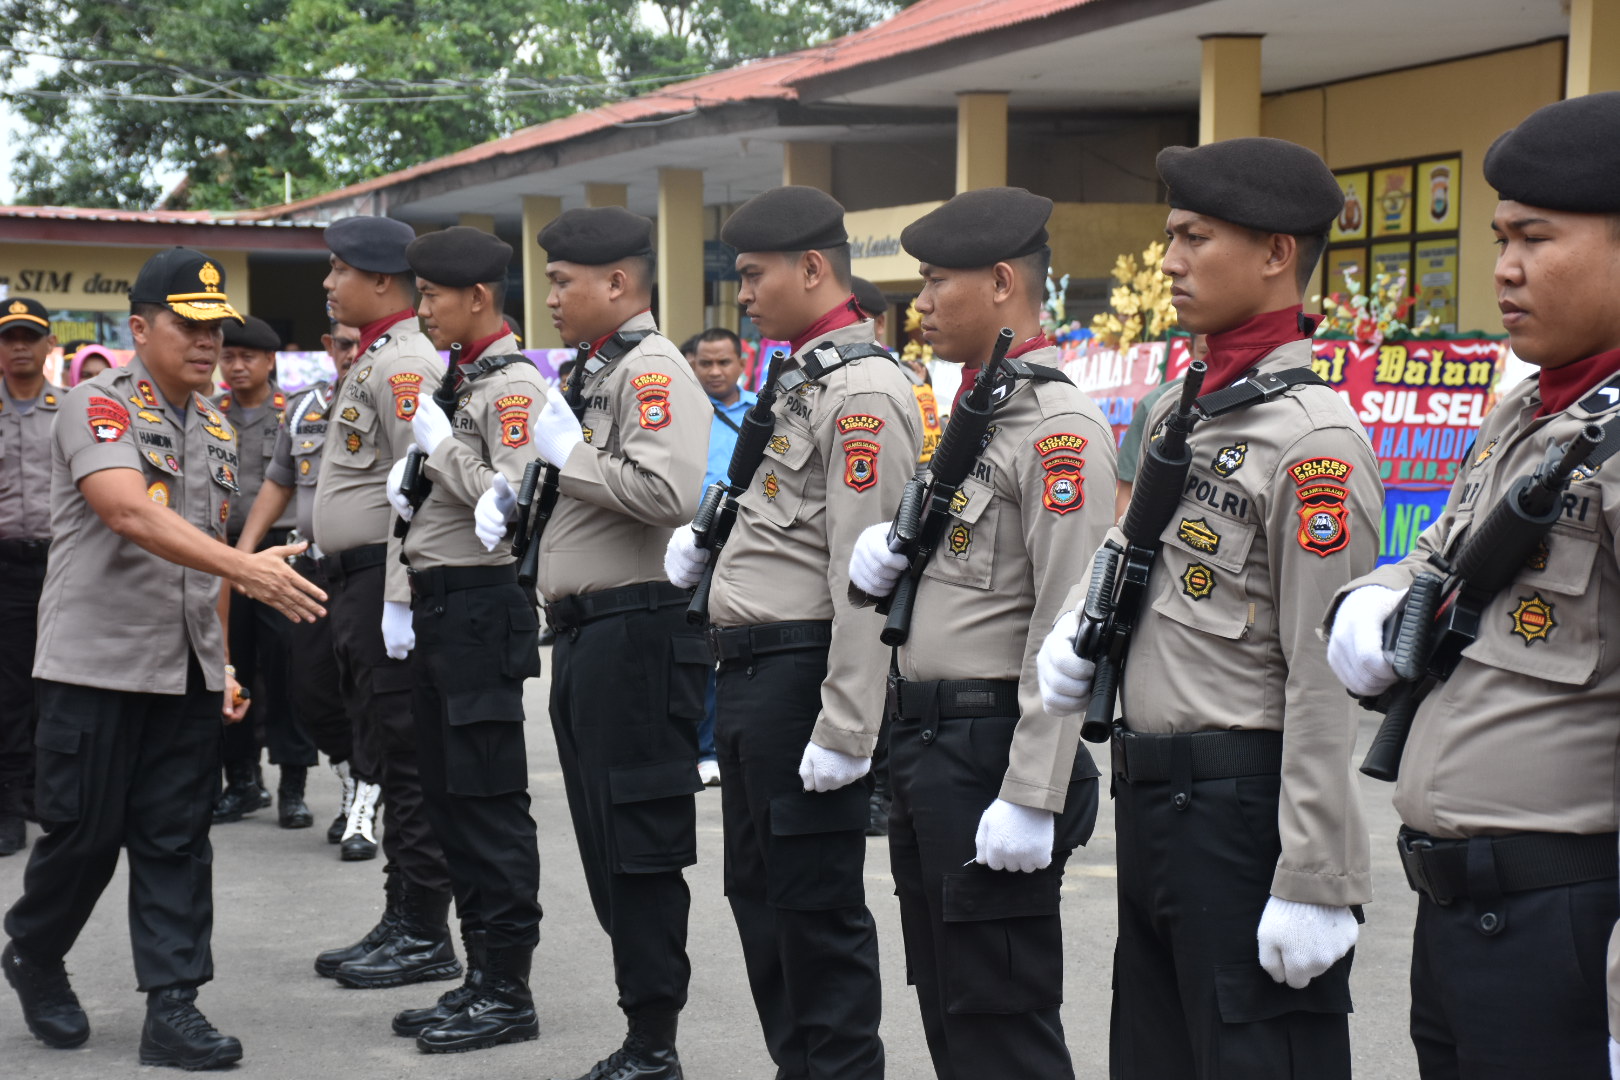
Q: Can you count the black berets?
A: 9